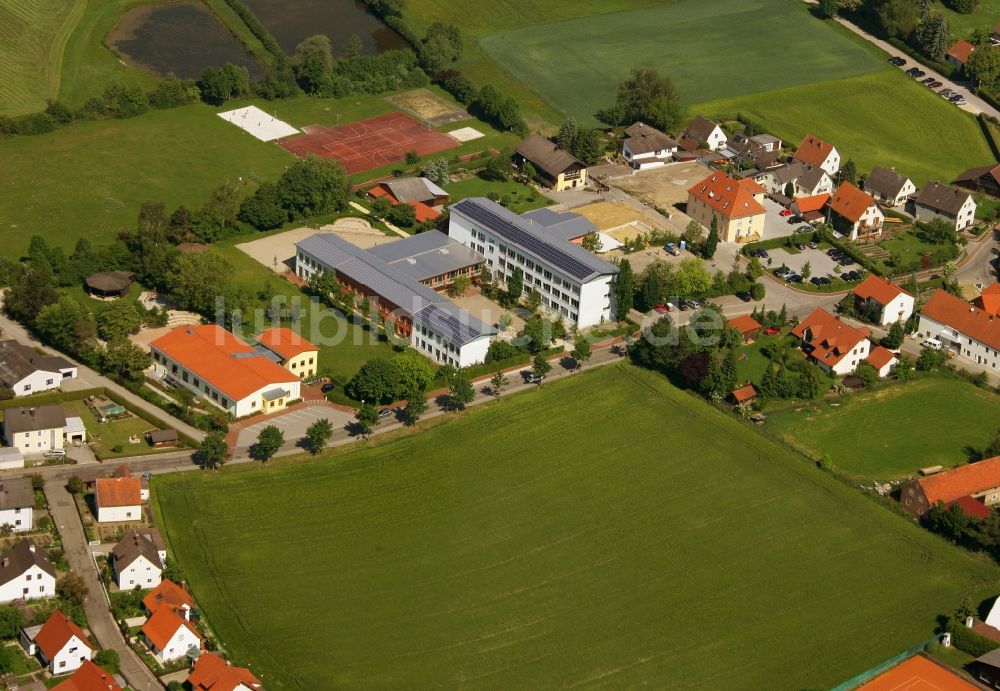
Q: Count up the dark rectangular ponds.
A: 2